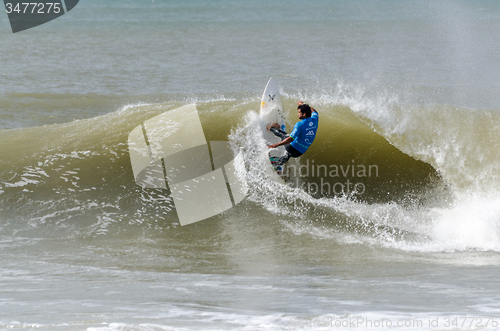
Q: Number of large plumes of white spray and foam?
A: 2